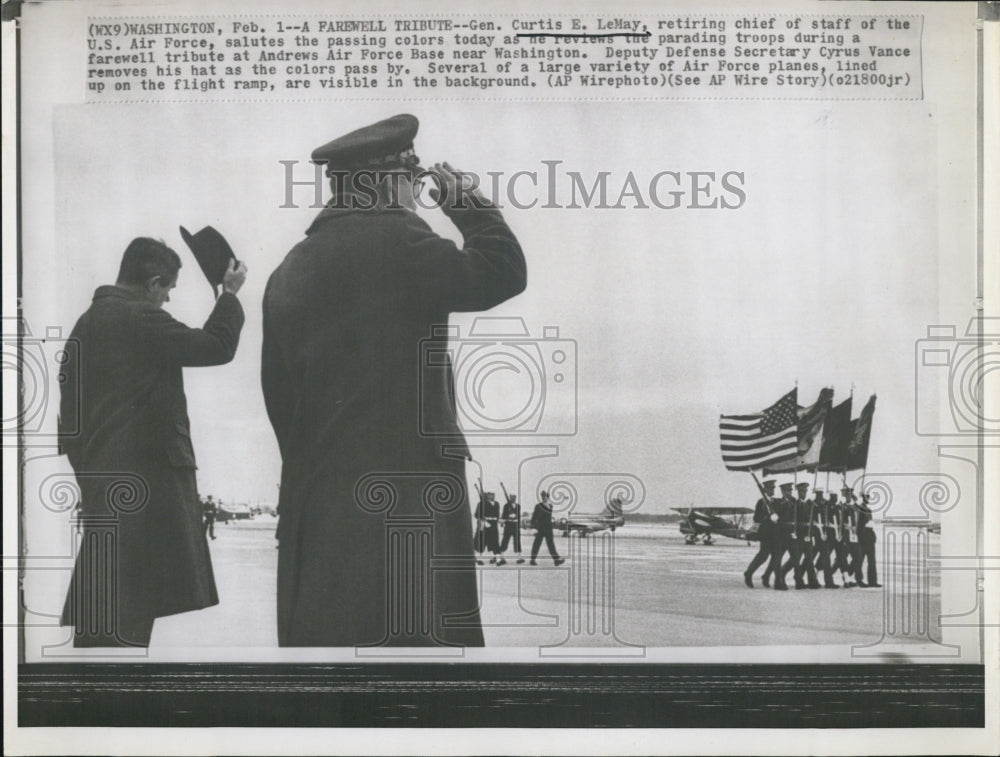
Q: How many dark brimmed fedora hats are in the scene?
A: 1